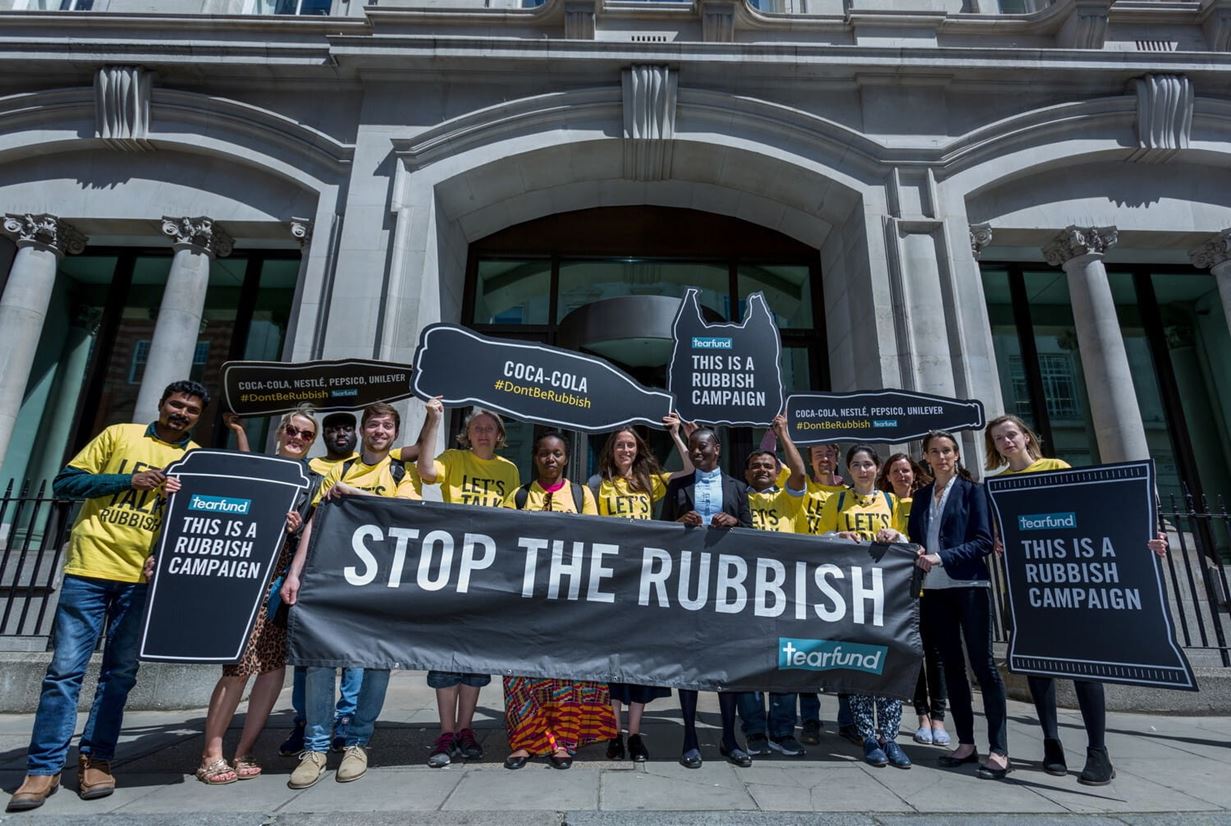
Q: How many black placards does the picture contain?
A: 6